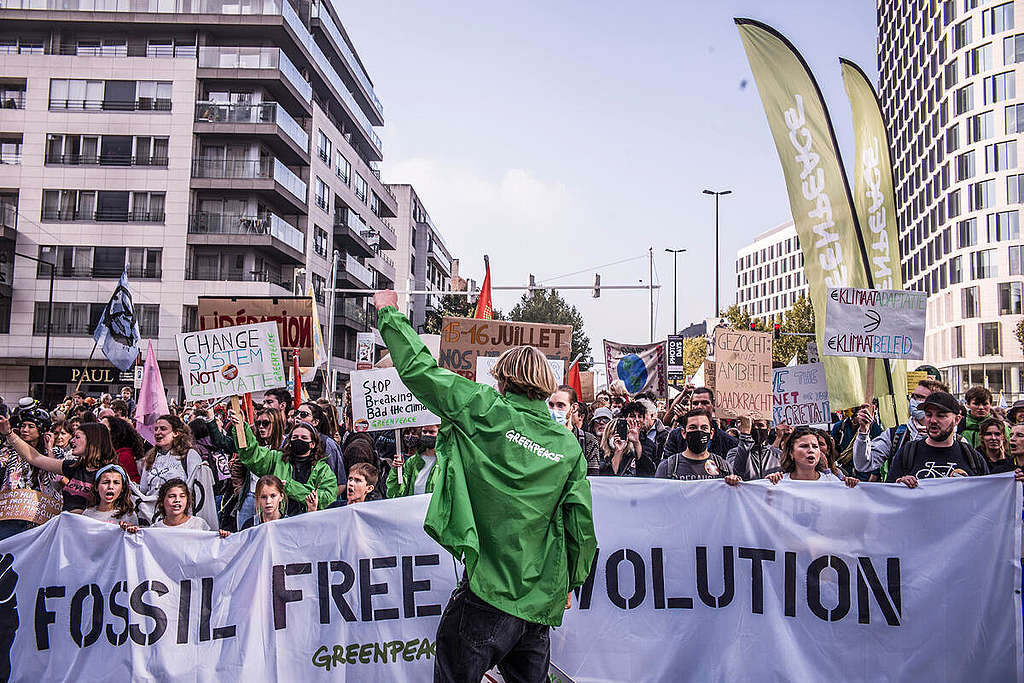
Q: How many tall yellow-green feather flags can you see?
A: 2